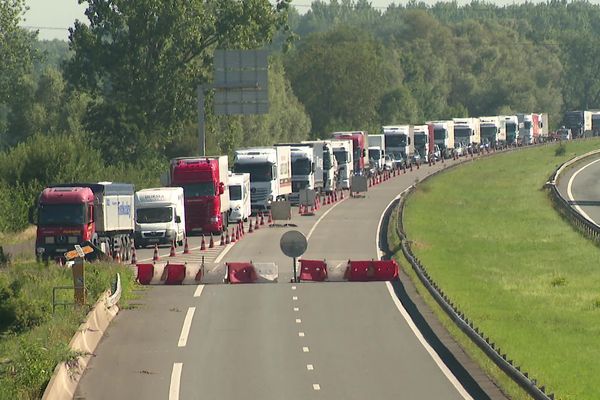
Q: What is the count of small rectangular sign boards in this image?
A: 3